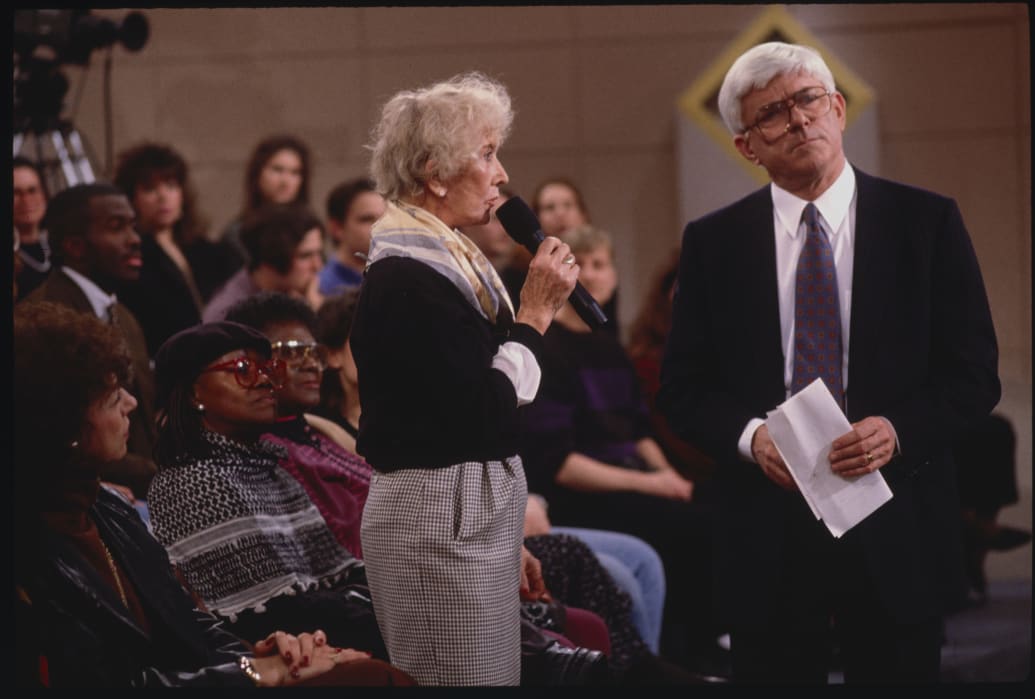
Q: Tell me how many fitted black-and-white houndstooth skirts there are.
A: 1